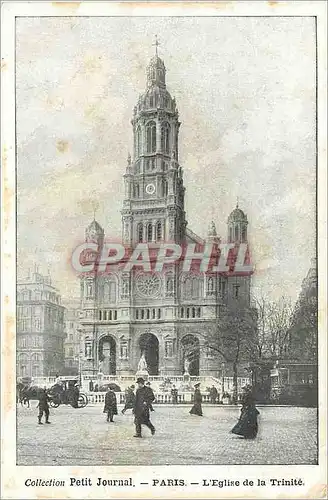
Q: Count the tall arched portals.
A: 3